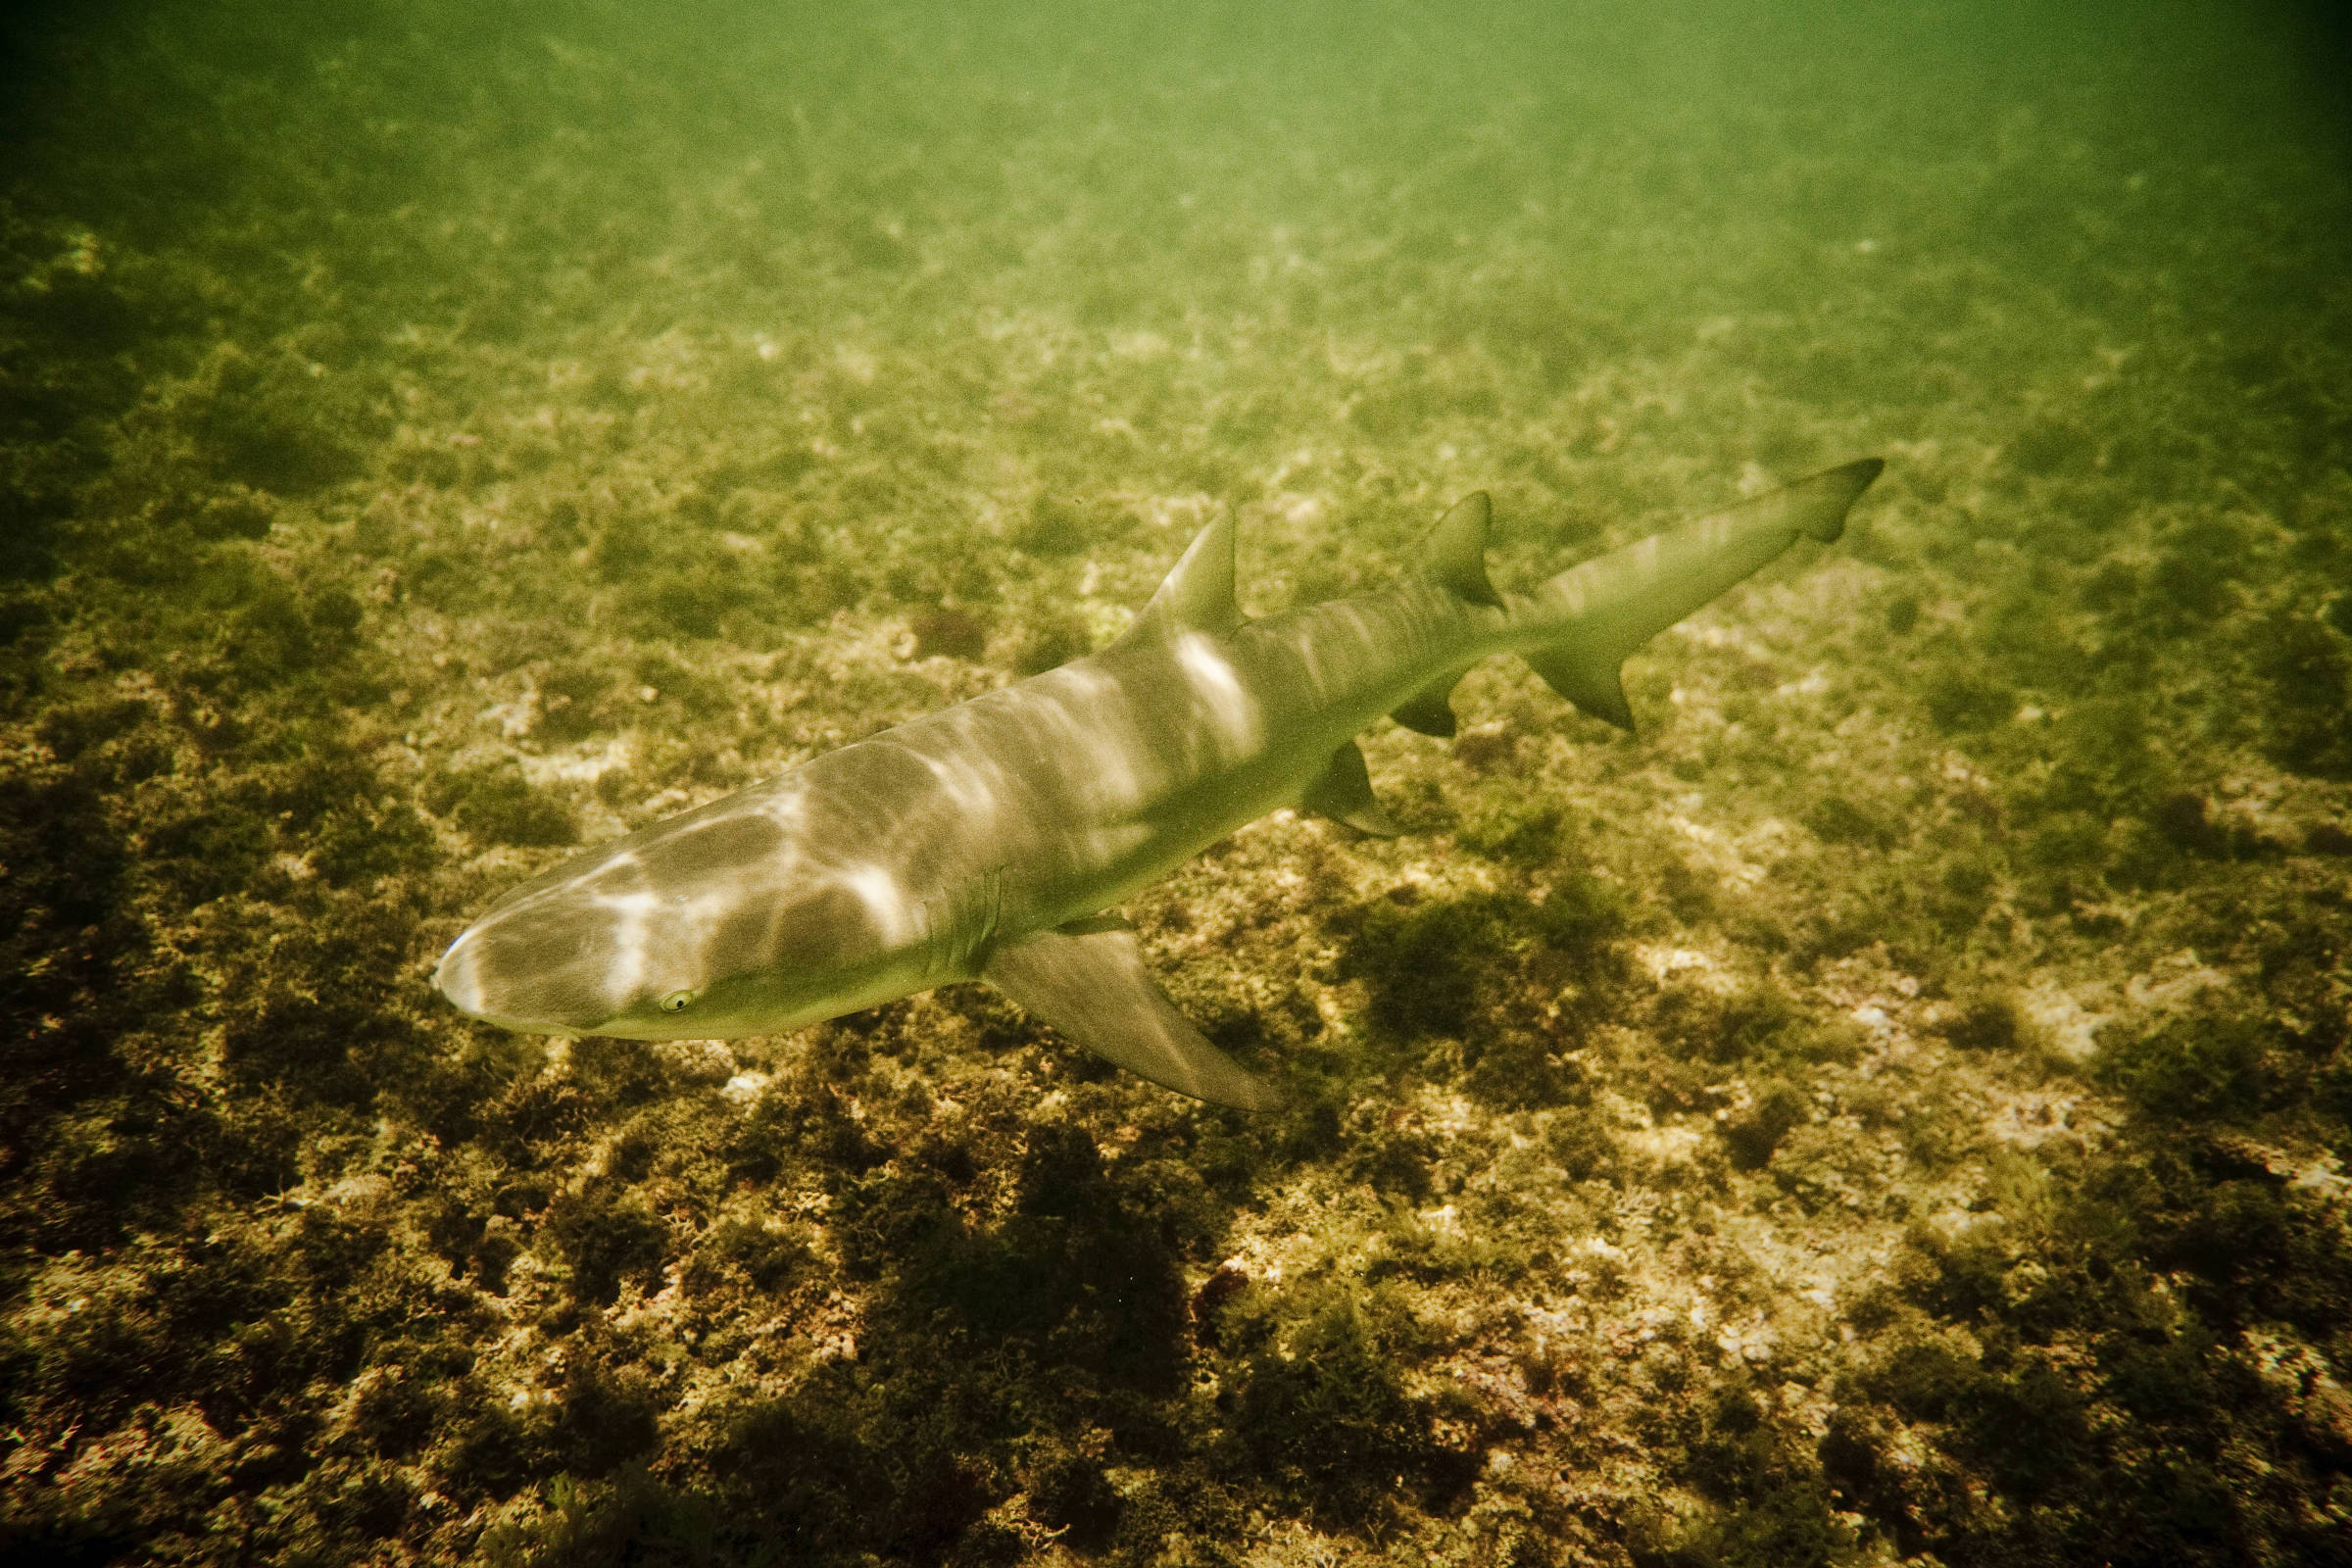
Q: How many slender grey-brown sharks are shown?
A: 1